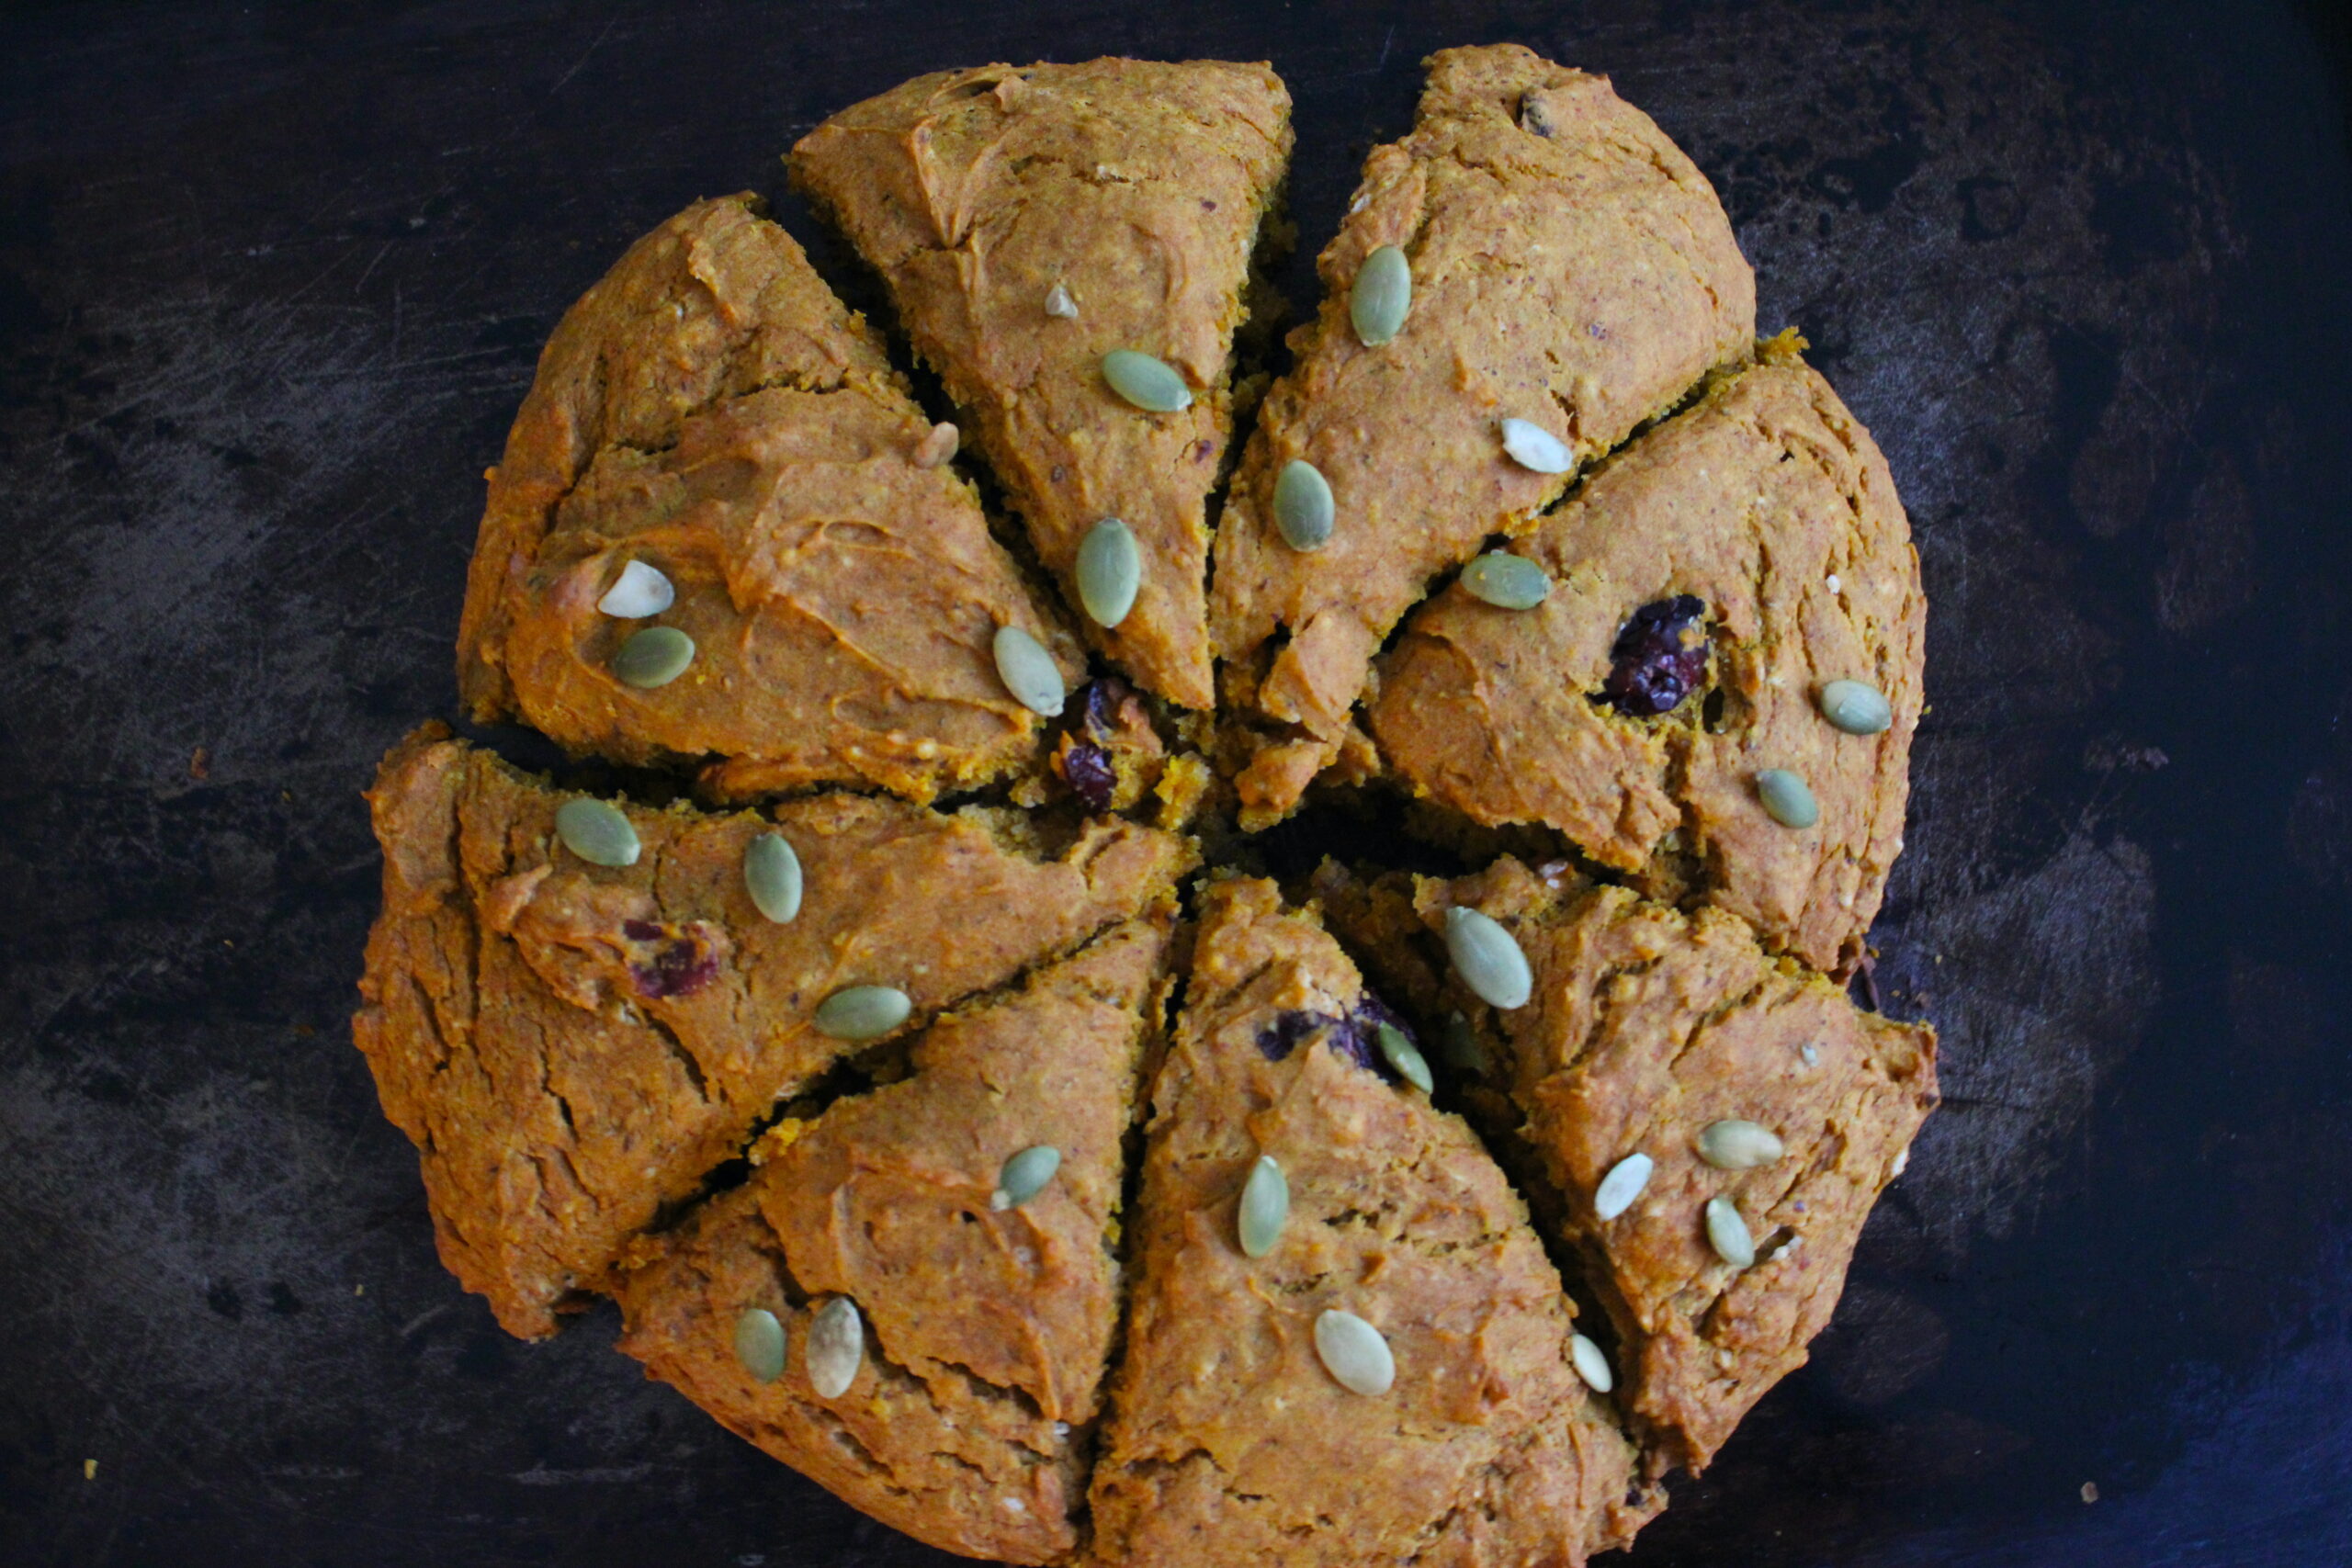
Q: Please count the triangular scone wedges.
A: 8